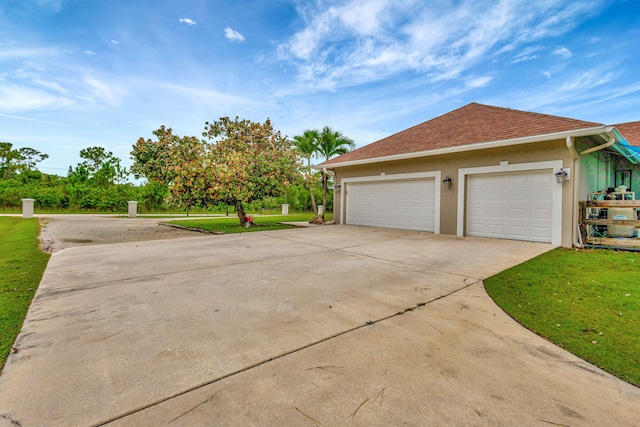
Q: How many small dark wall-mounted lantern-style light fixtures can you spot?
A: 3